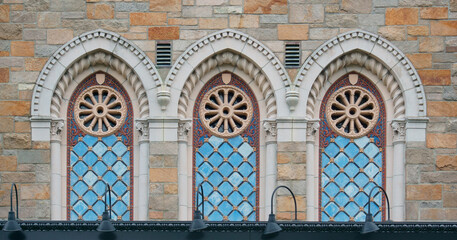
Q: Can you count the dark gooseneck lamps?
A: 5